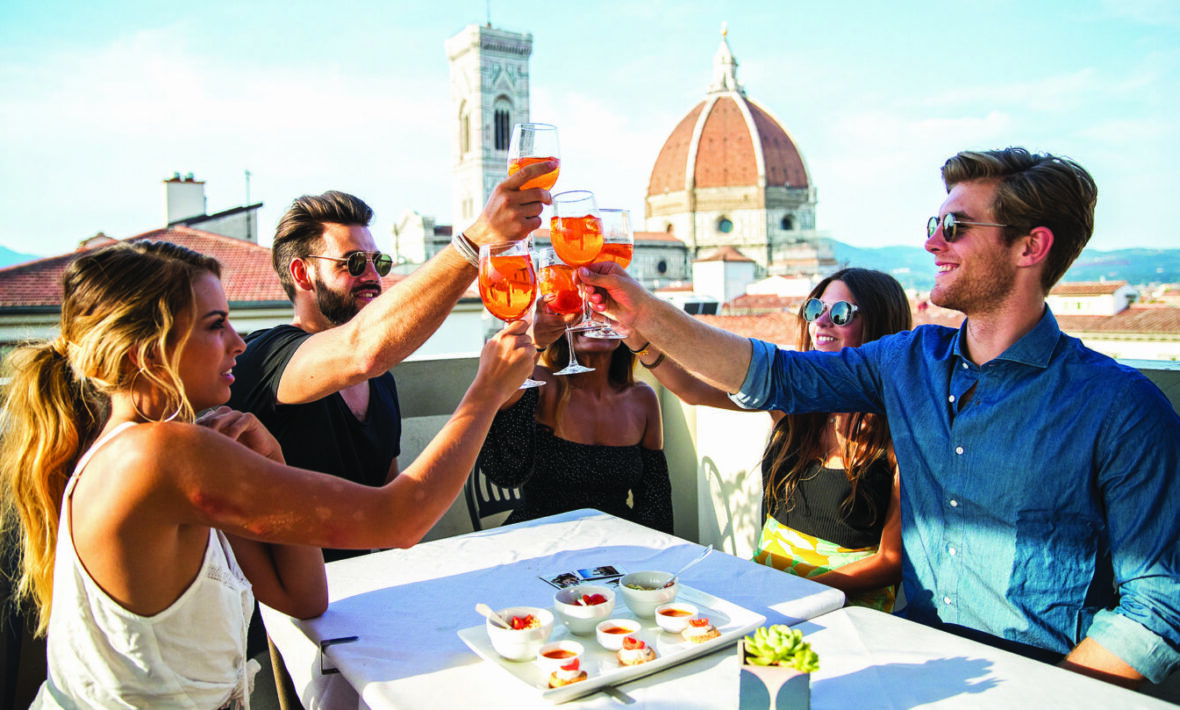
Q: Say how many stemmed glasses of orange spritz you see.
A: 5